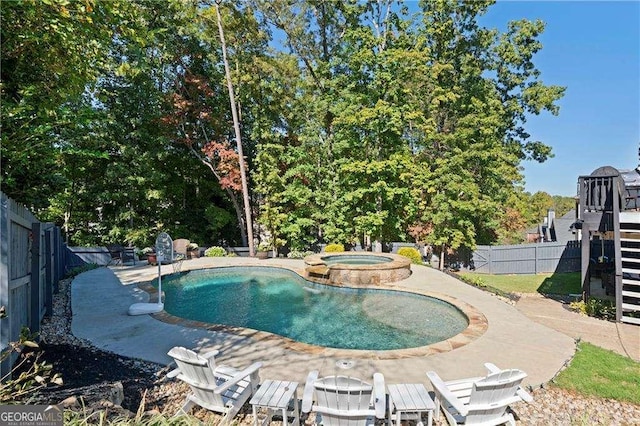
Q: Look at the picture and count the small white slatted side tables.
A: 2